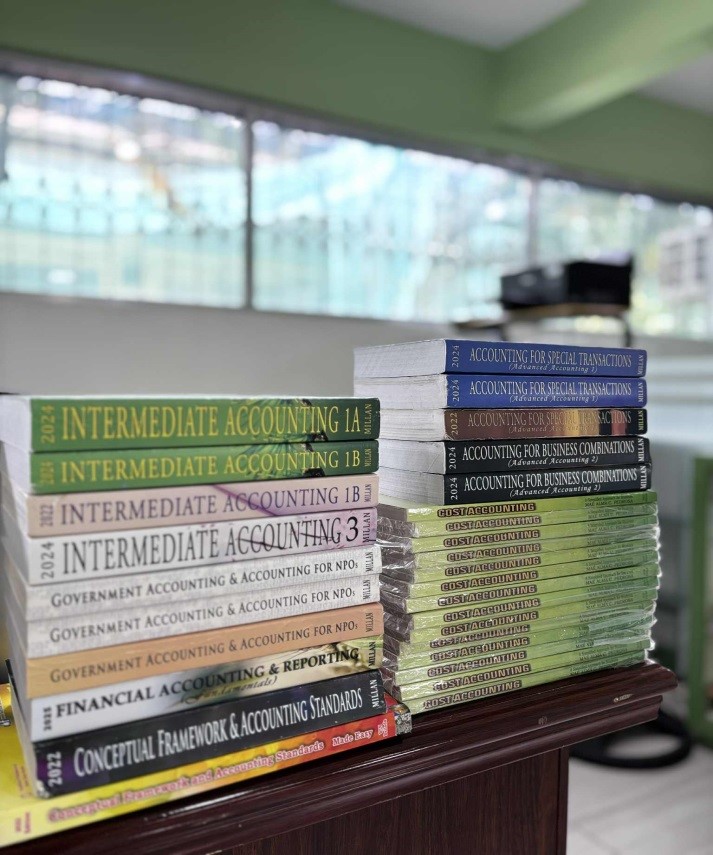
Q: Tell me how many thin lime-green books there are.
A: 14